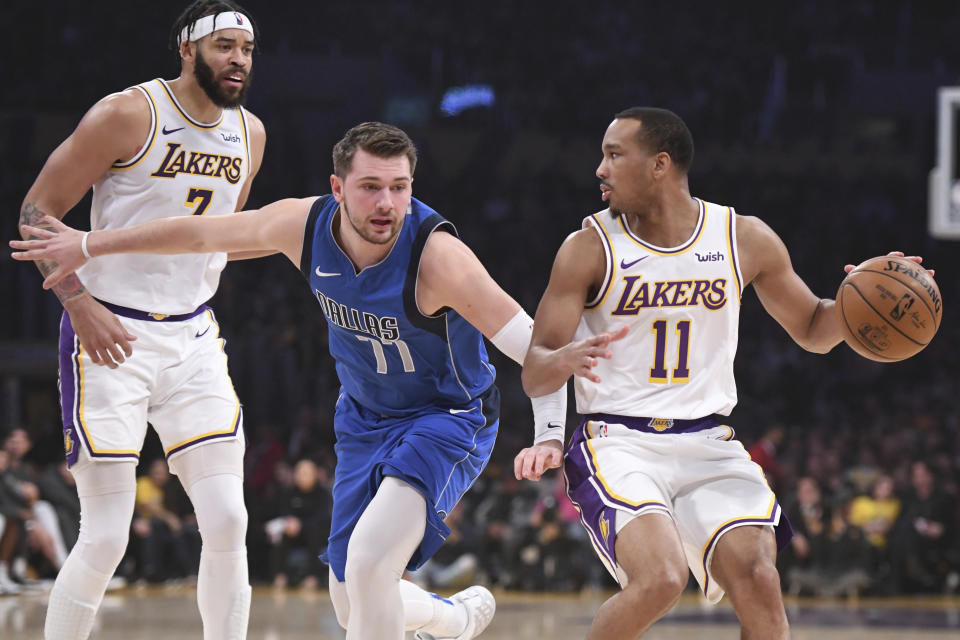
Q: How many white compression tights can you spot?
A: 2